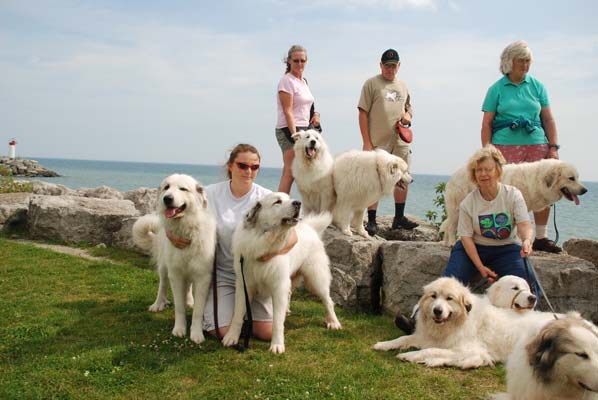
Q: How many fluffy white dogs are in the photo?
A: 8